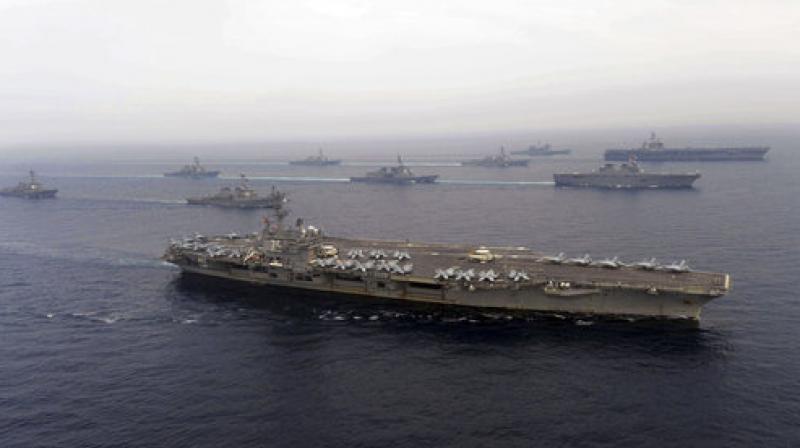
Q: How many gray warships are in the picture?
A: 10